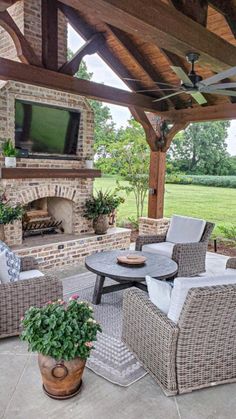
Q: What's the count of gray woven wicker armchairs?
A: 3